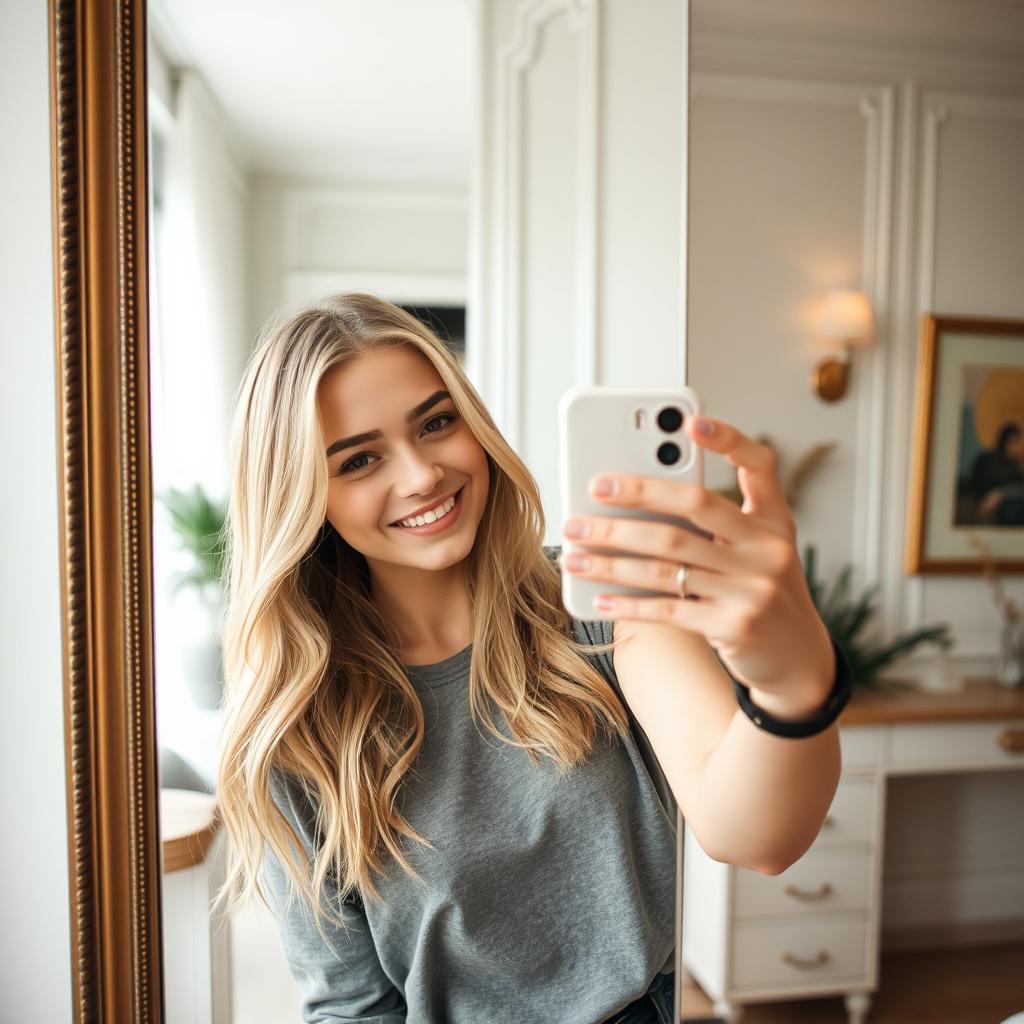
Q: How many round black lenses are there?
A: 2